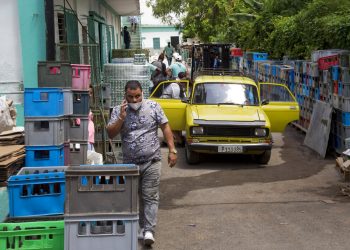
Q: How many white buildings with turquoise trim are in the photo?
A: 2